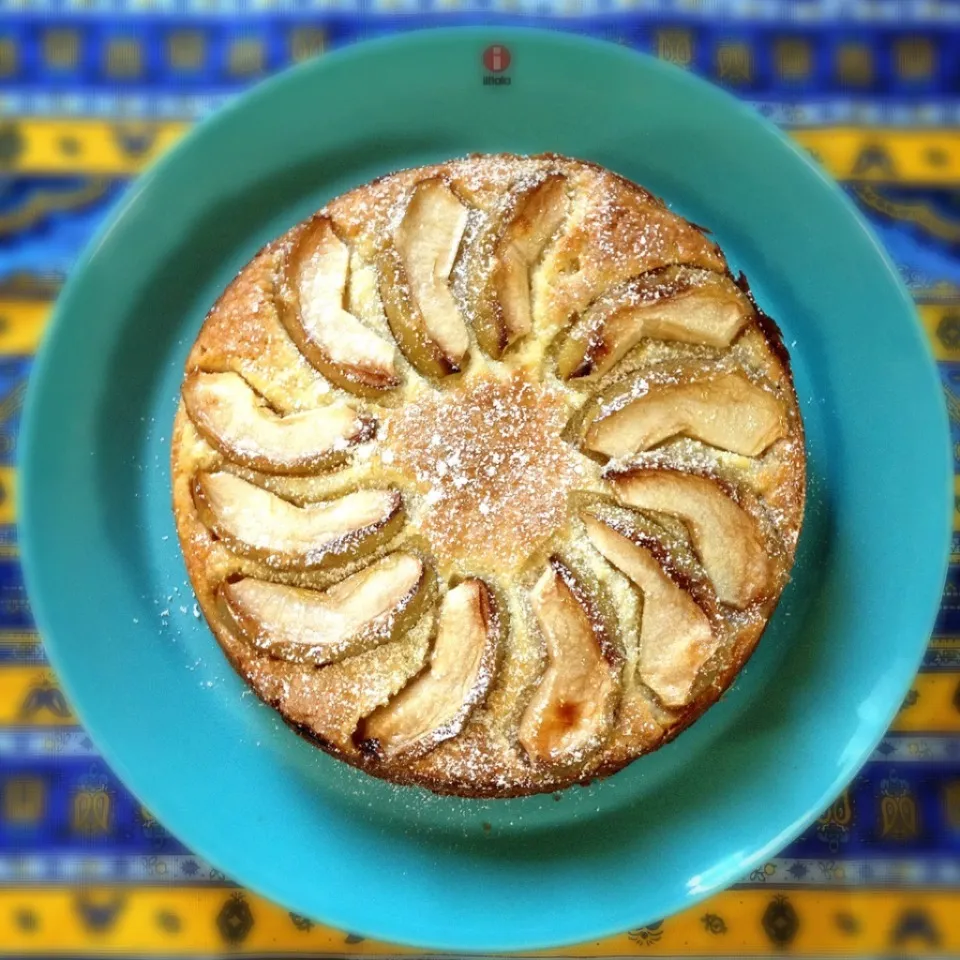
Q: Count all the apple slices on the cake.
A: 12